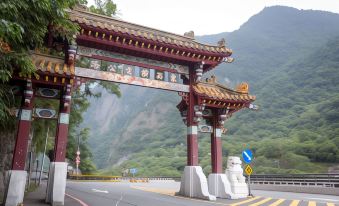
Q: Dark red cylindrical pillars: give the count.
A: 4